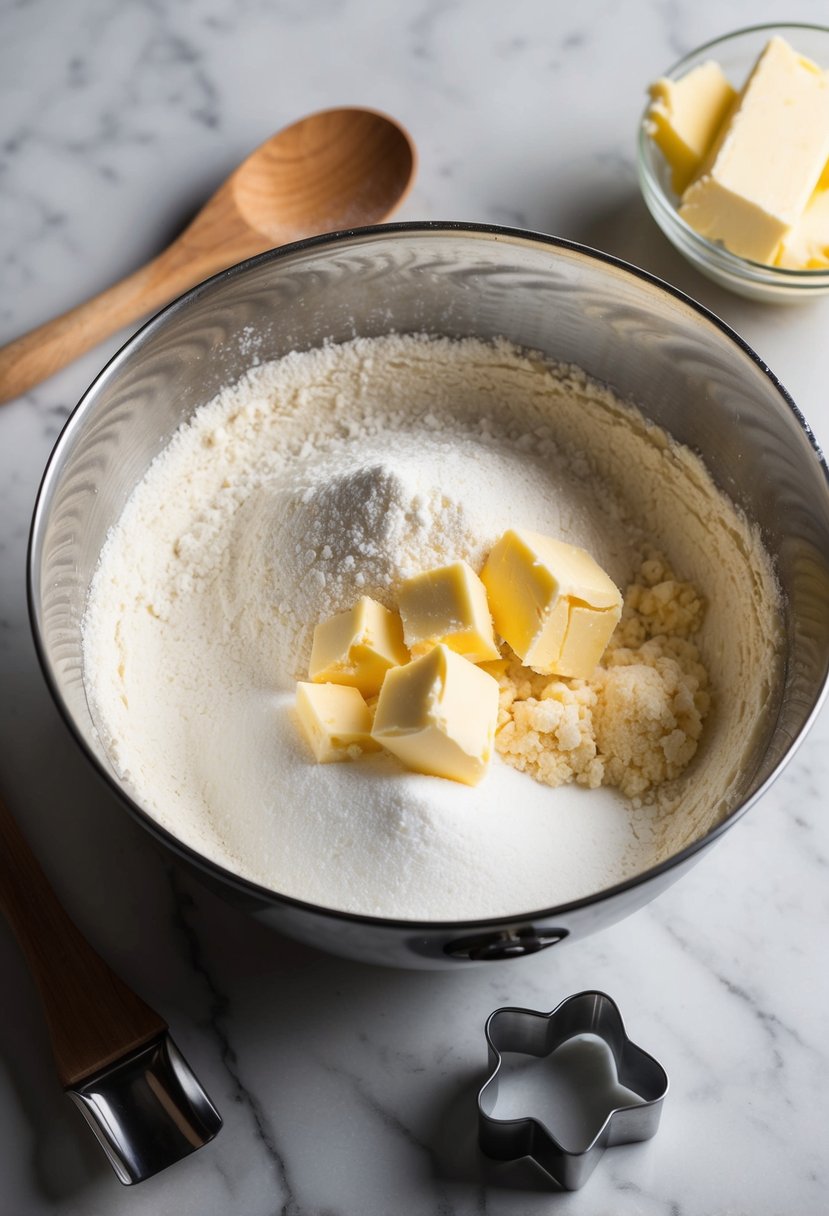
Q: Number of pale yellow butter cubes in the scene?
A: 5